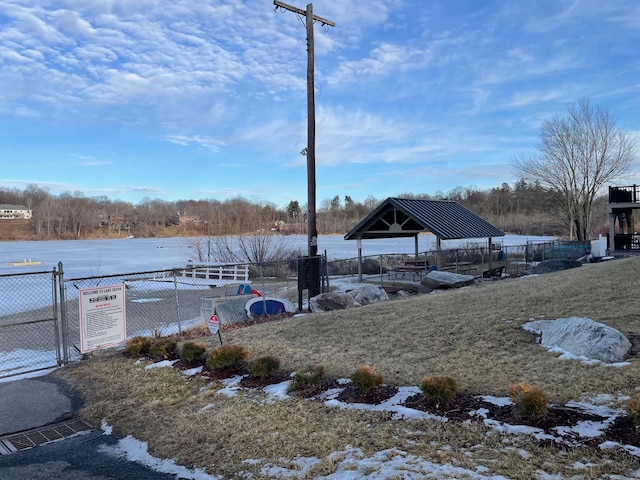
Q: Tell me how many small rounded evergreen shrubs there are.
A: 10